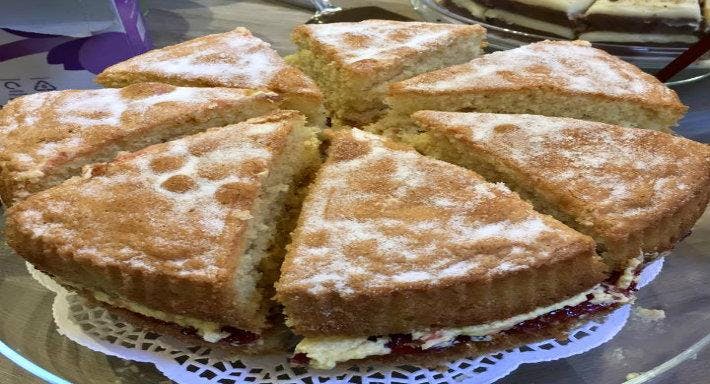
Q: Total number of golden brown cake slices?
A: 7